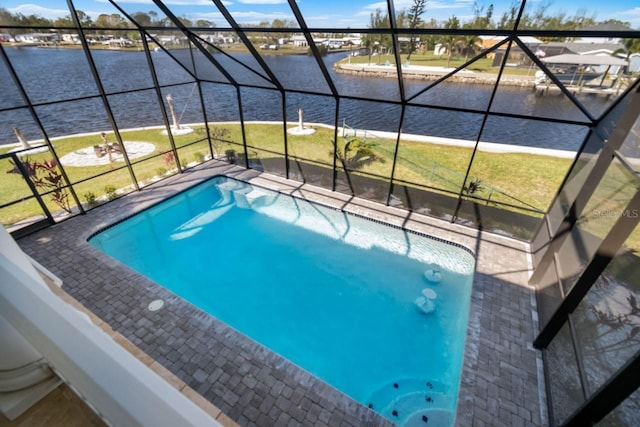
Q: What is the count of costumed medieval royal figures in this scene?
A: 0